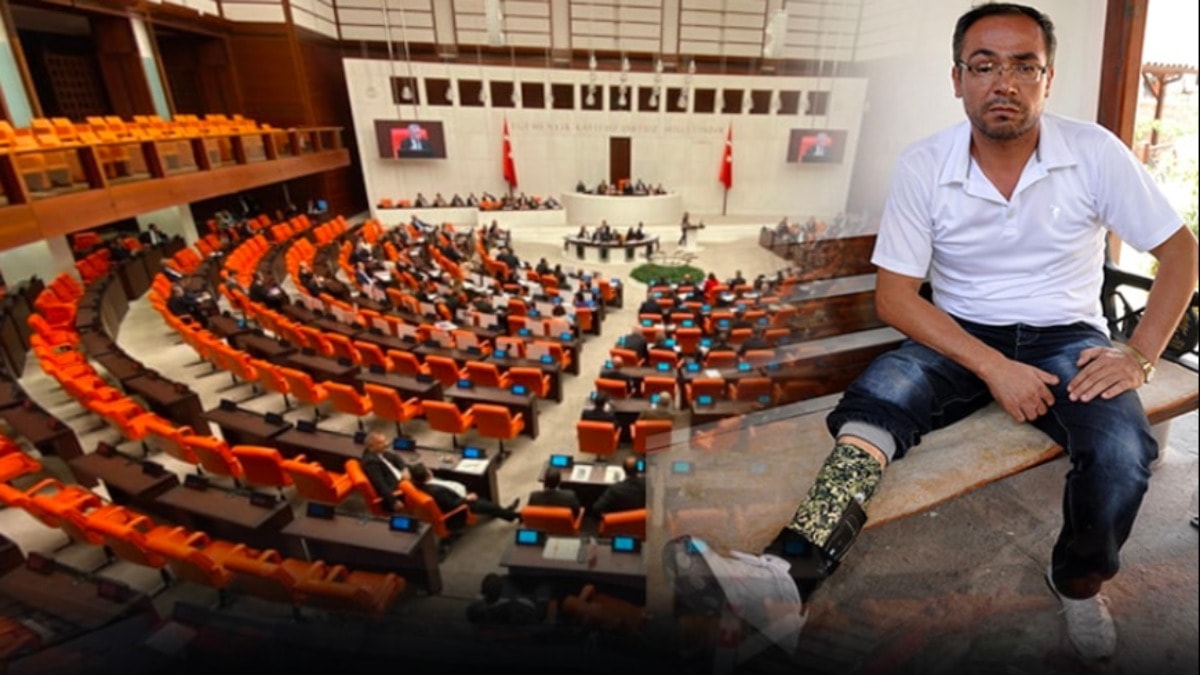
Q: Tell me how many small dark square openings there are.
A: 15